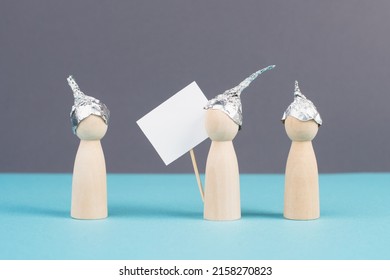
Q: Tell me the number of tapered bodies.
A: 3